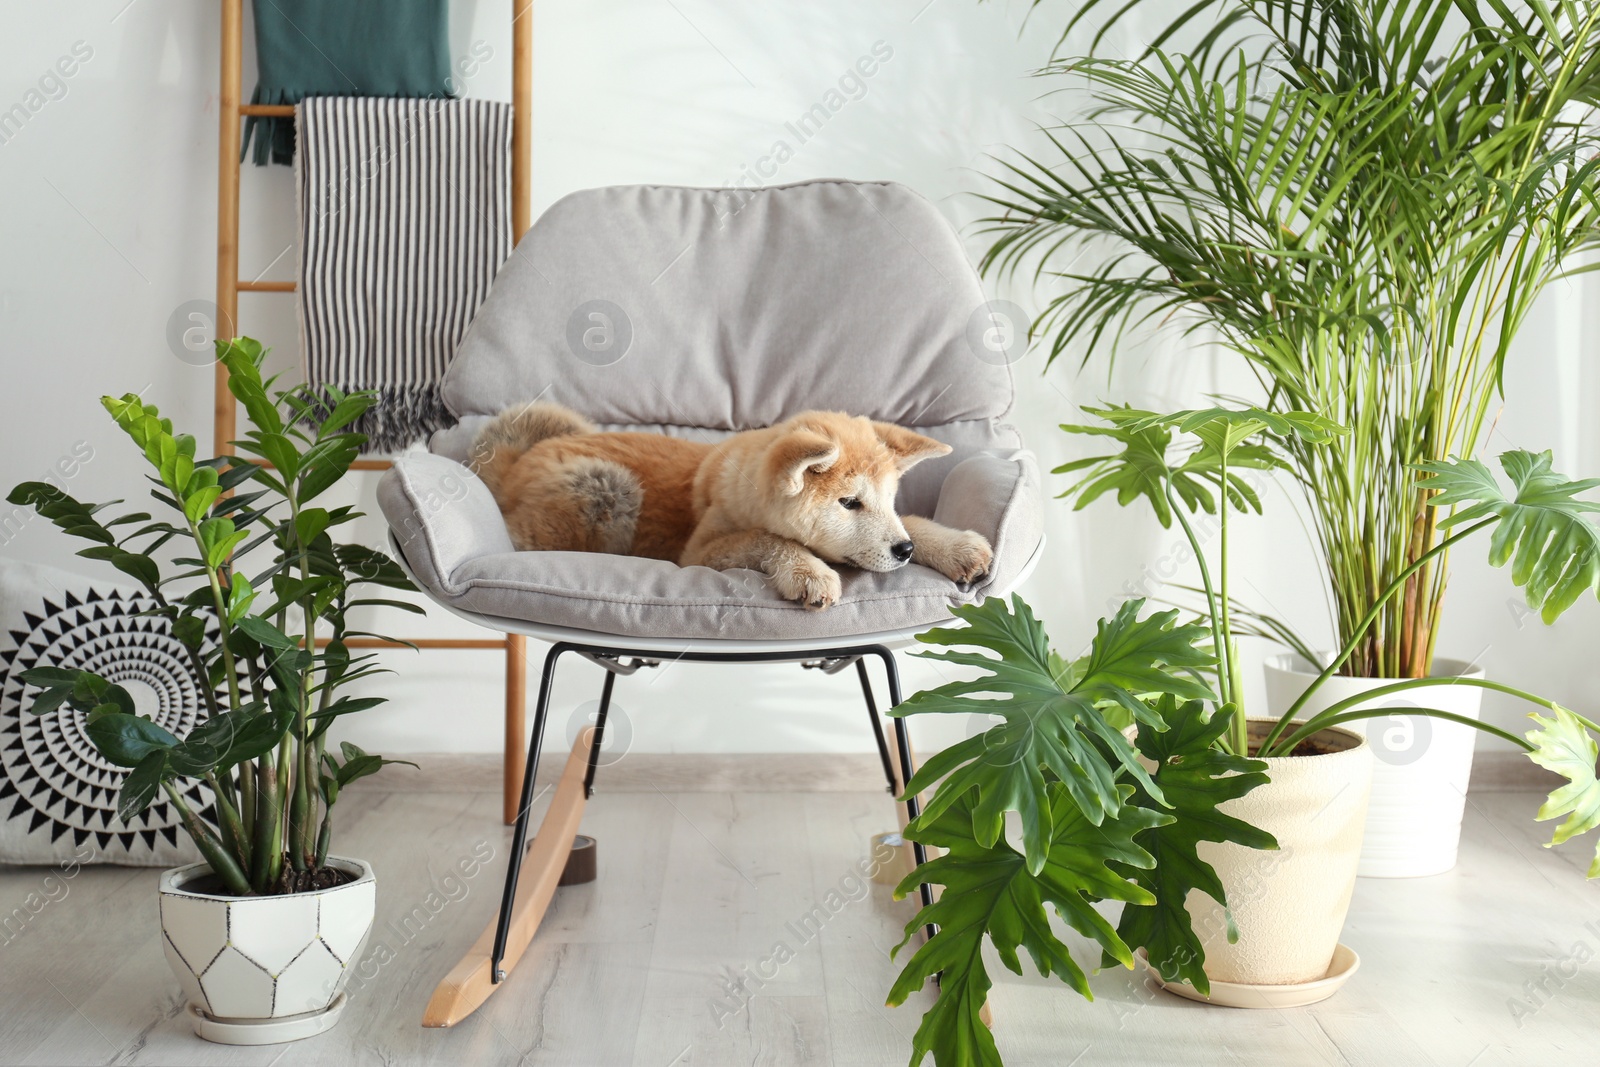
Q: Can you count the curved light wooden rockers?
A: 2